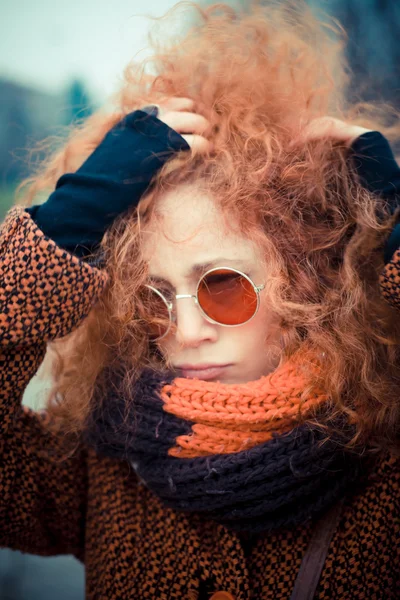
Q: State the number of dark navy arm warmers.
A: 2